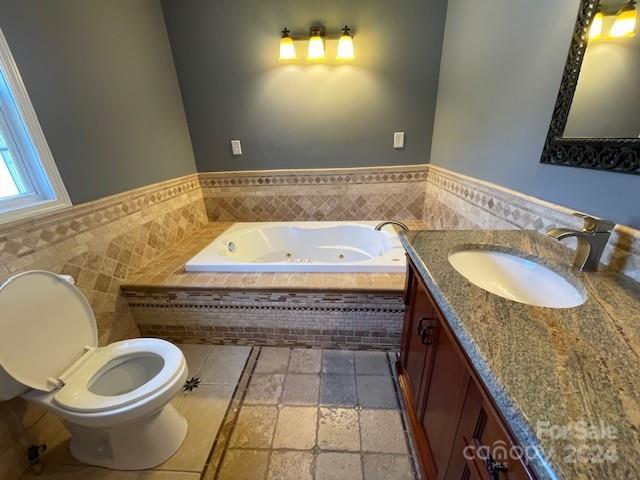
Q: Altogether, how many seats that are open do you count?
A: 1